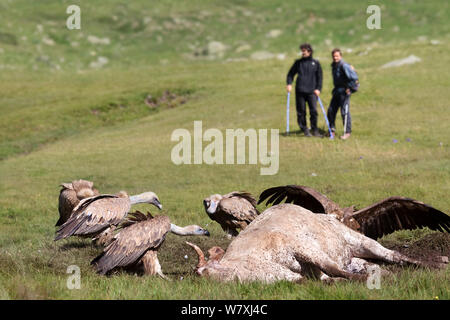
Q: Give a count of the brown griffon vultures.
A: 5